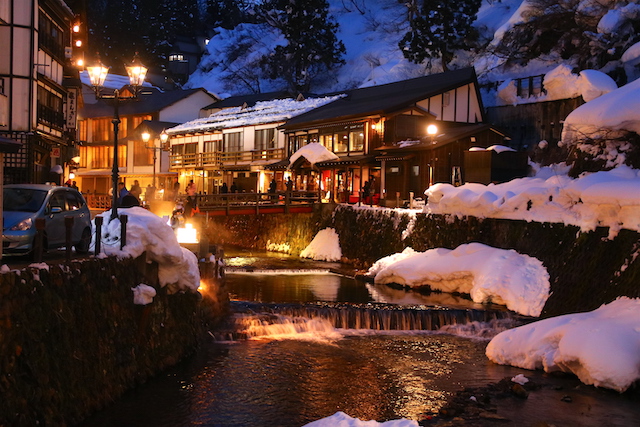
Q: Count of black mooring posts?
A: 4